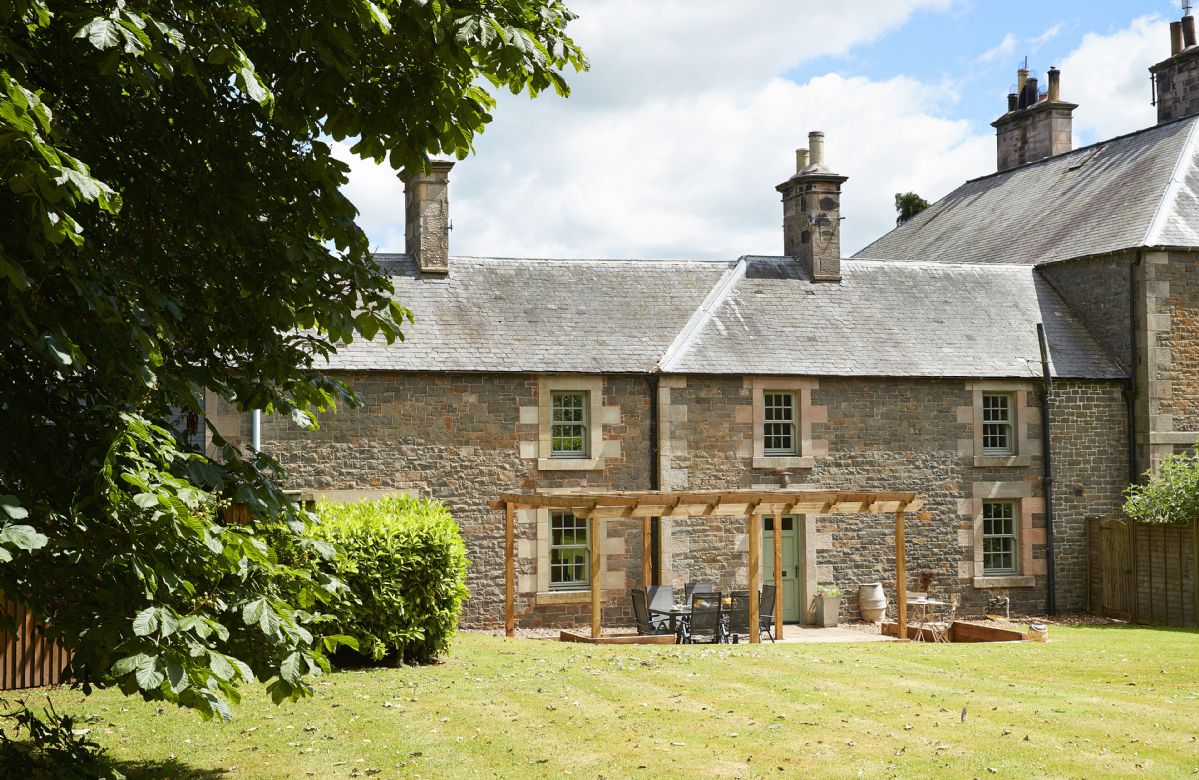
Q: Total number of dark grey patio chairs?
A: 6